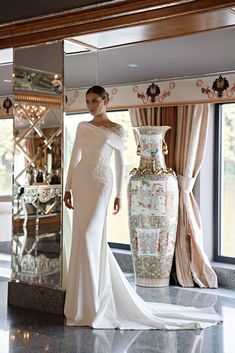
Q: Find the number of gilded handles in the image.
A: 2